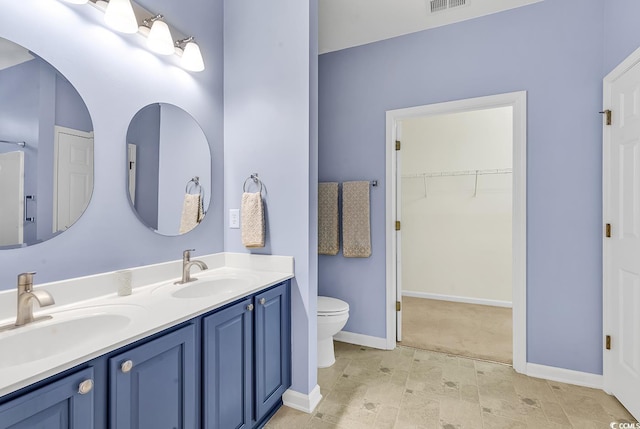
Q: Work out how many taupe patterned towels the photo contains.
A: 2